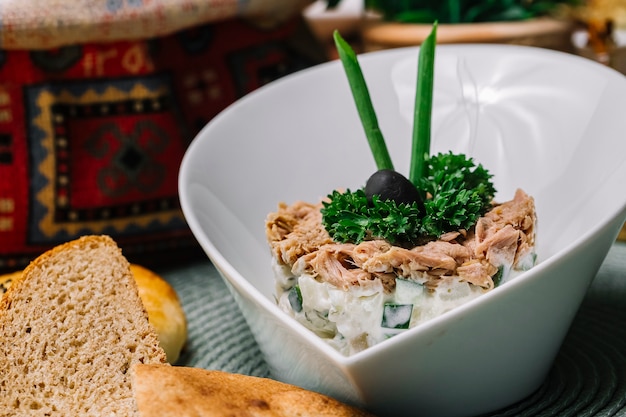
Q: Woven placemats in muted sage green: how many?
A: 1